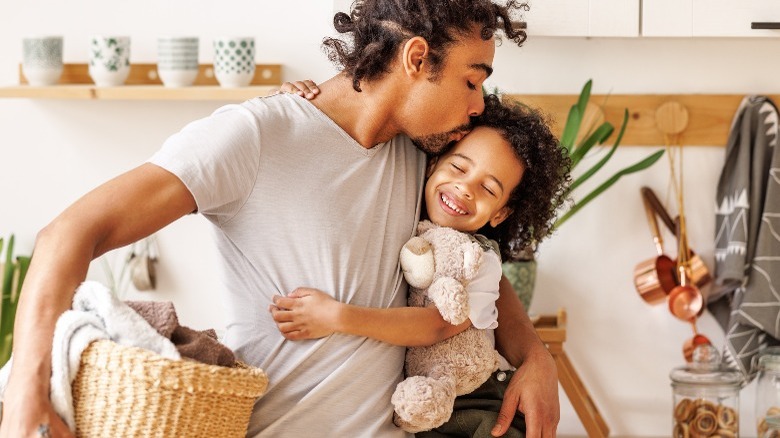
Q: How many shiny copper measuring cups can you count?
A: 4